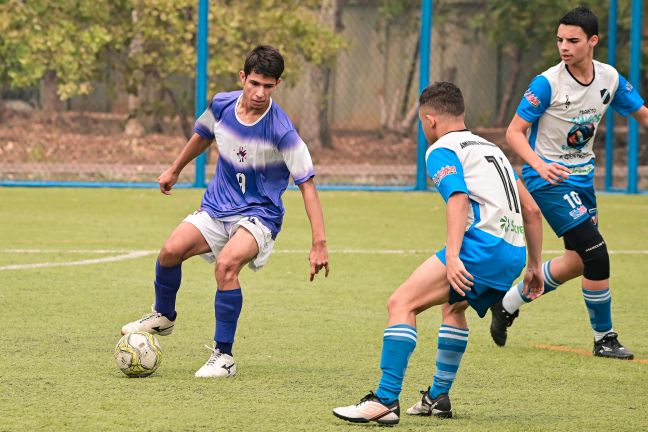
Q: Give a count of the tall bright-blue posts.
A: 4